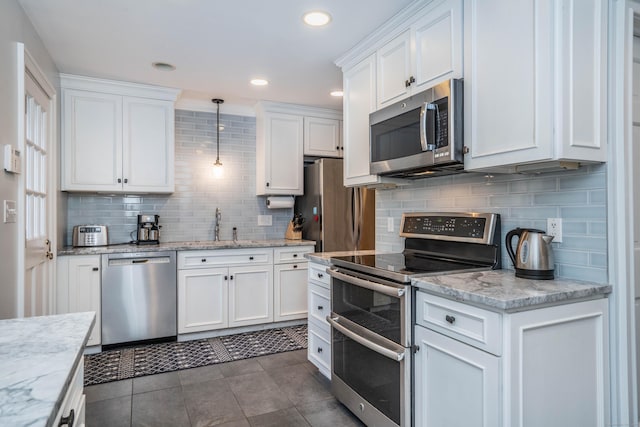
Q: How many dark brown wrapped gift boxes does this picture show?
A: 0